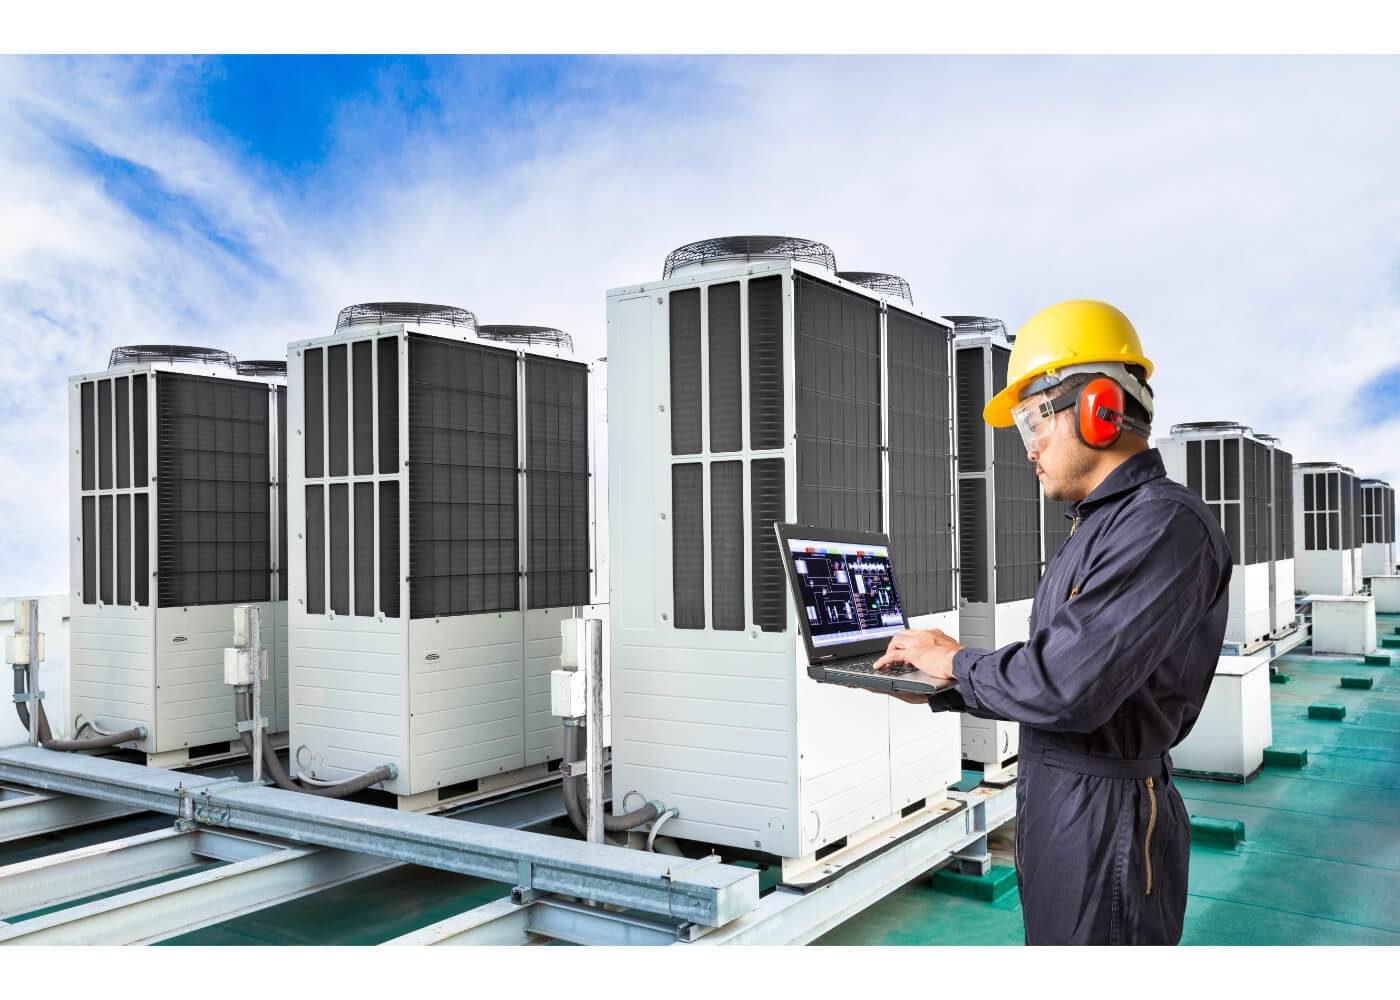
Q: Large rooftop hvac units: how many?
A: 7